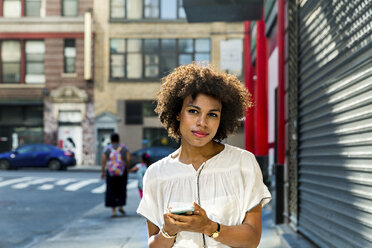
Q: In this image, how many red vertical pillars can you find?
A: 3